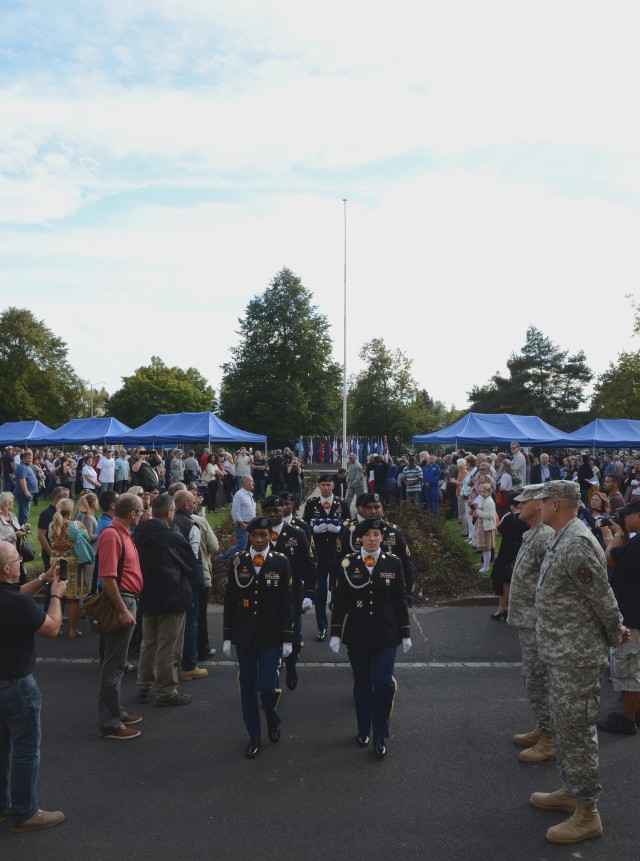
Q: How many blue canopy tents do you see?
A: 5